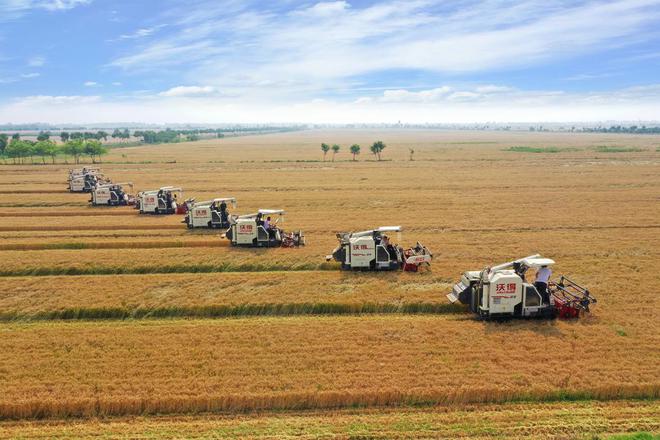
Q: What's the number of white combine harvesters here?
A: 8